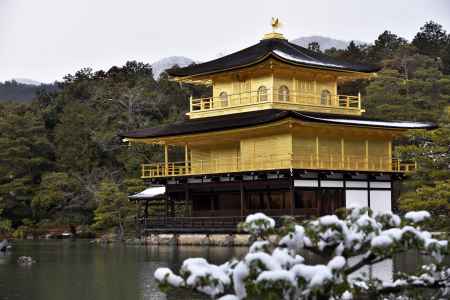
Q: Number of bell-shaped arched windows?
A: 4